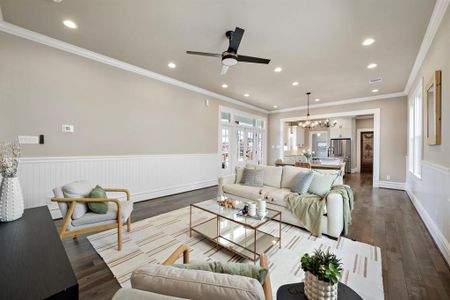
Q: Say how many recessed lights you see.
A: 11